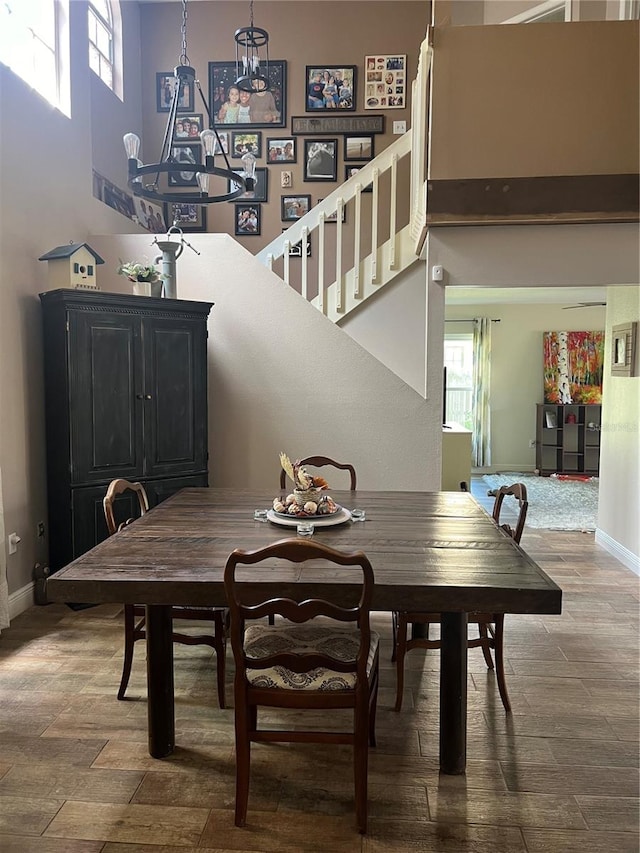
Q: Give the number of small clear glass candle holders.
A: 3